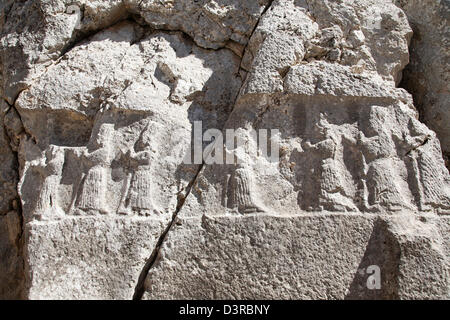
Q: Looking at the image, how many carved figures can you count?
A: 7